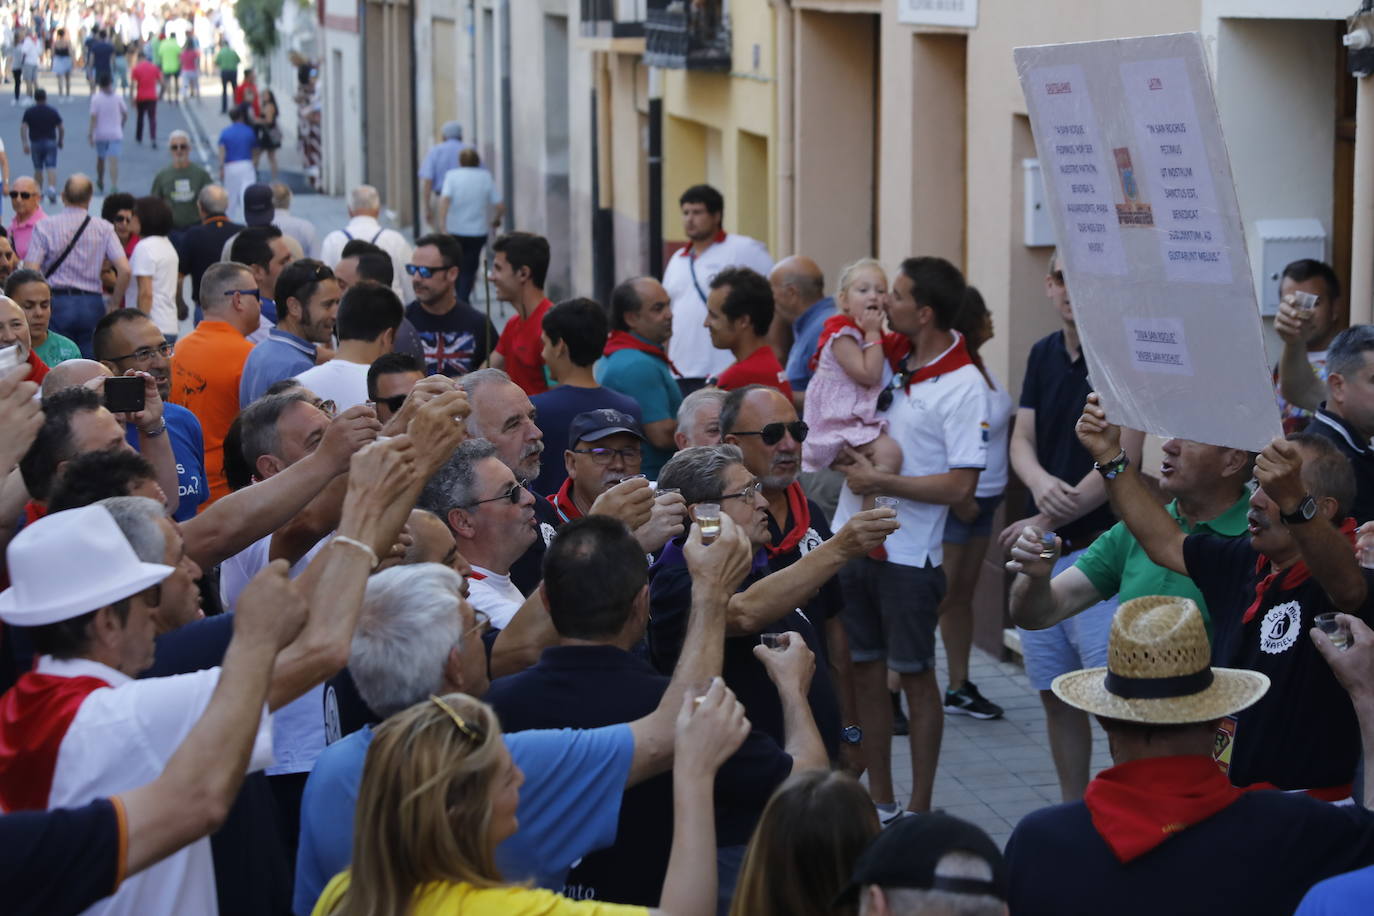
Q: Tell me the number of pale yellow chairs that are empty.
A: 0